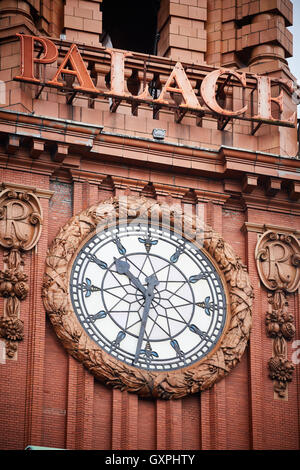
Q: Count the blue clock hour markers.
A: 12